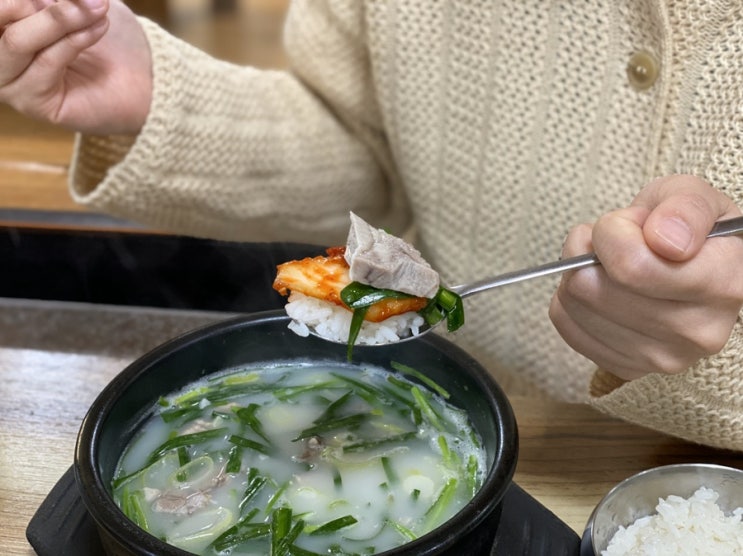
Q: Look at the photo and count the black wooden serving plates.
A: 1